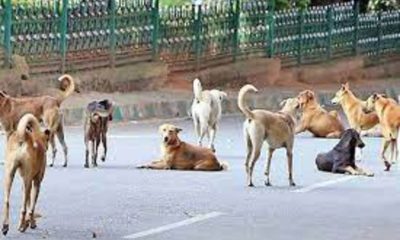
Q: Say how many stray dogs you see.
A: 10